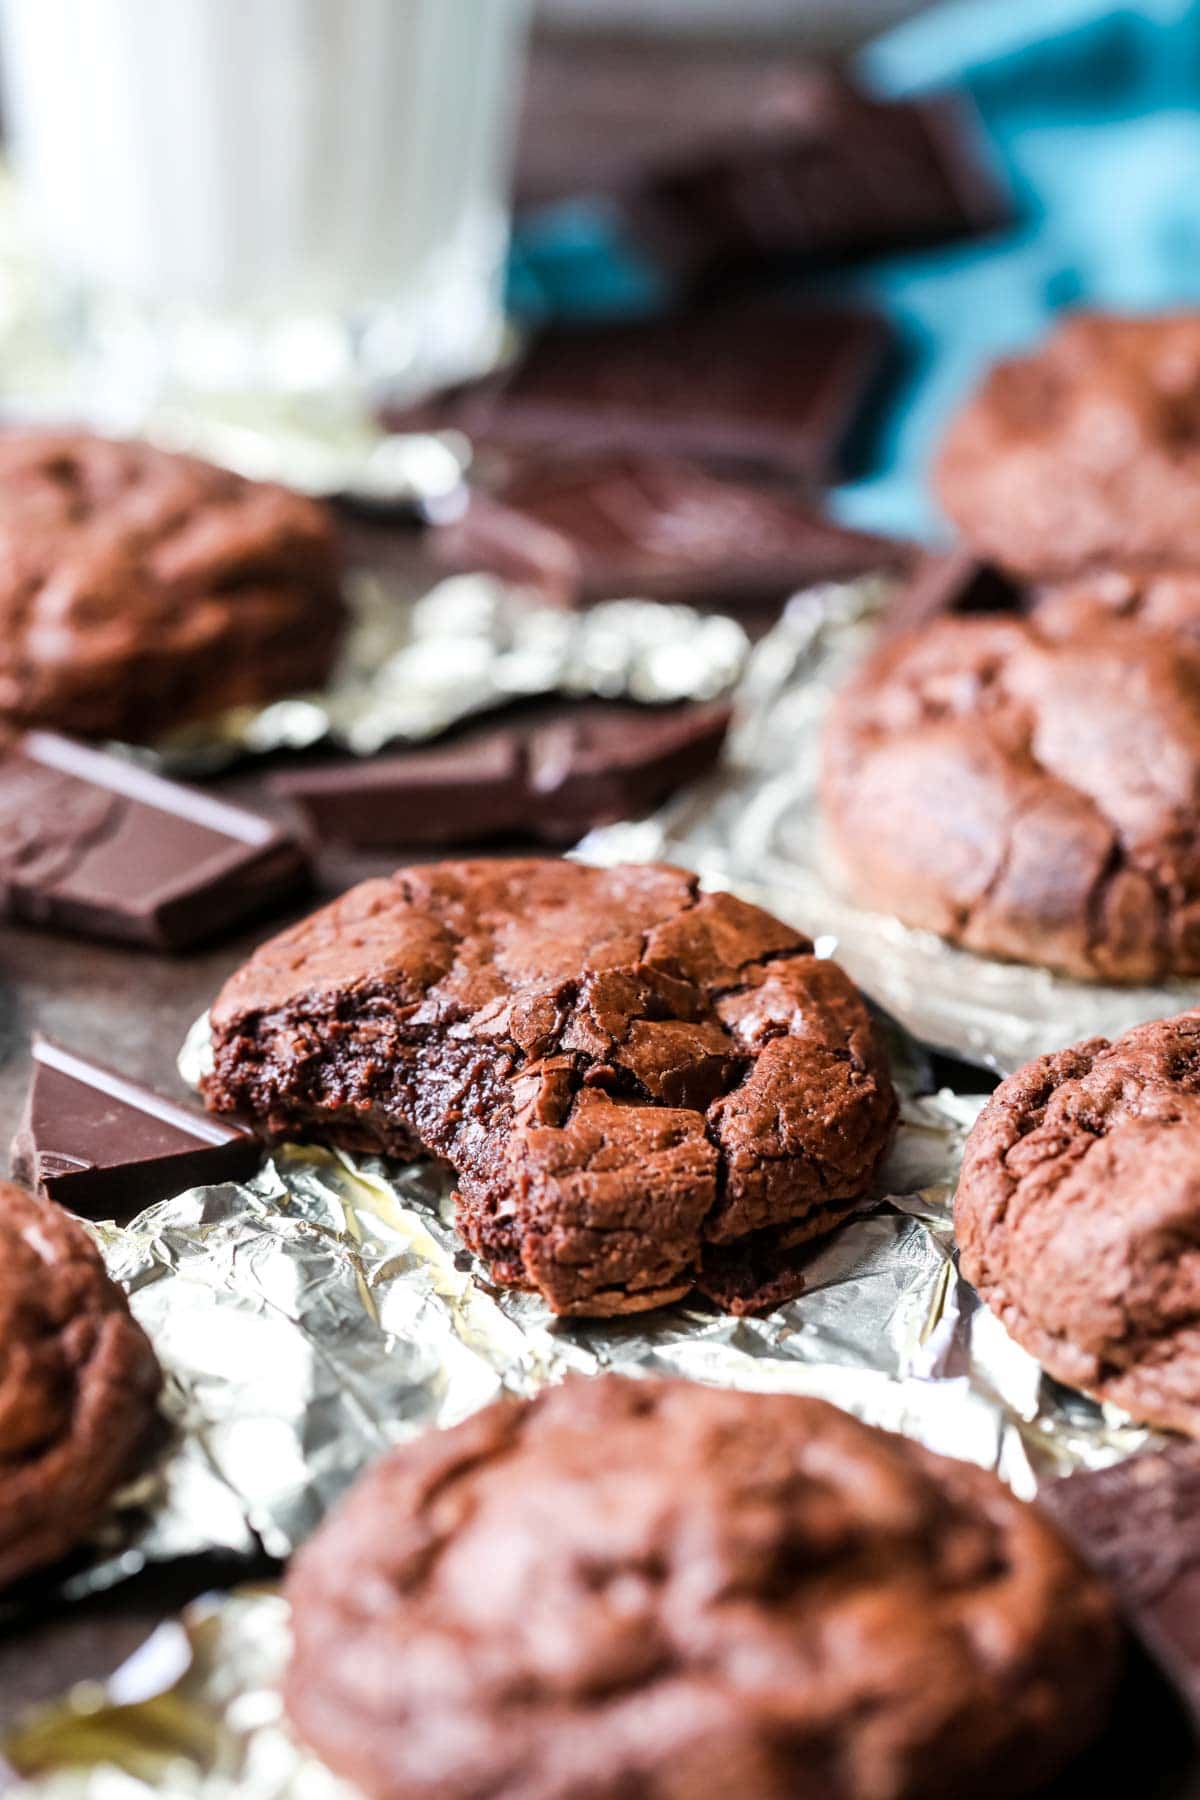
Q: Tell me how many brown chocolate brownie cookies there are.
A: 7